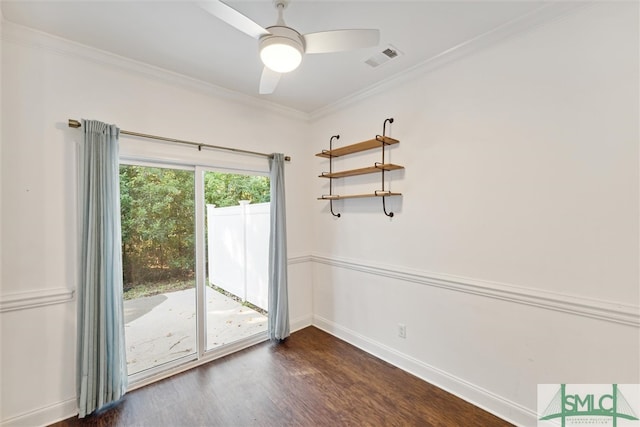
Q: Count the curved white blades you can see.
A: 3